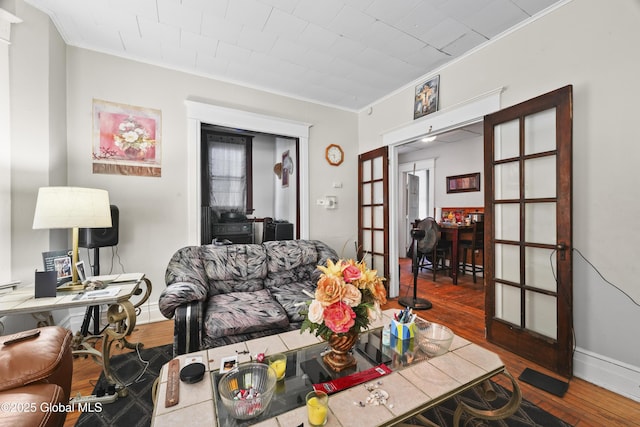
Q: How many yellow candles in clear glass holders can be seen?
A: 2